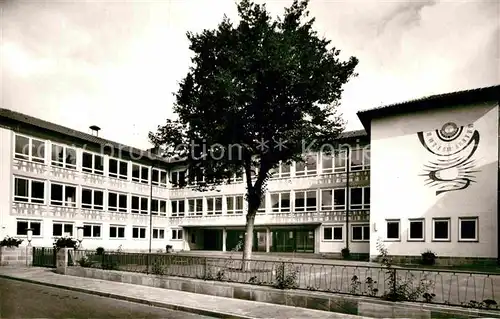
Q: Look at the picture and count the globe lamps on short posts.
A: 2